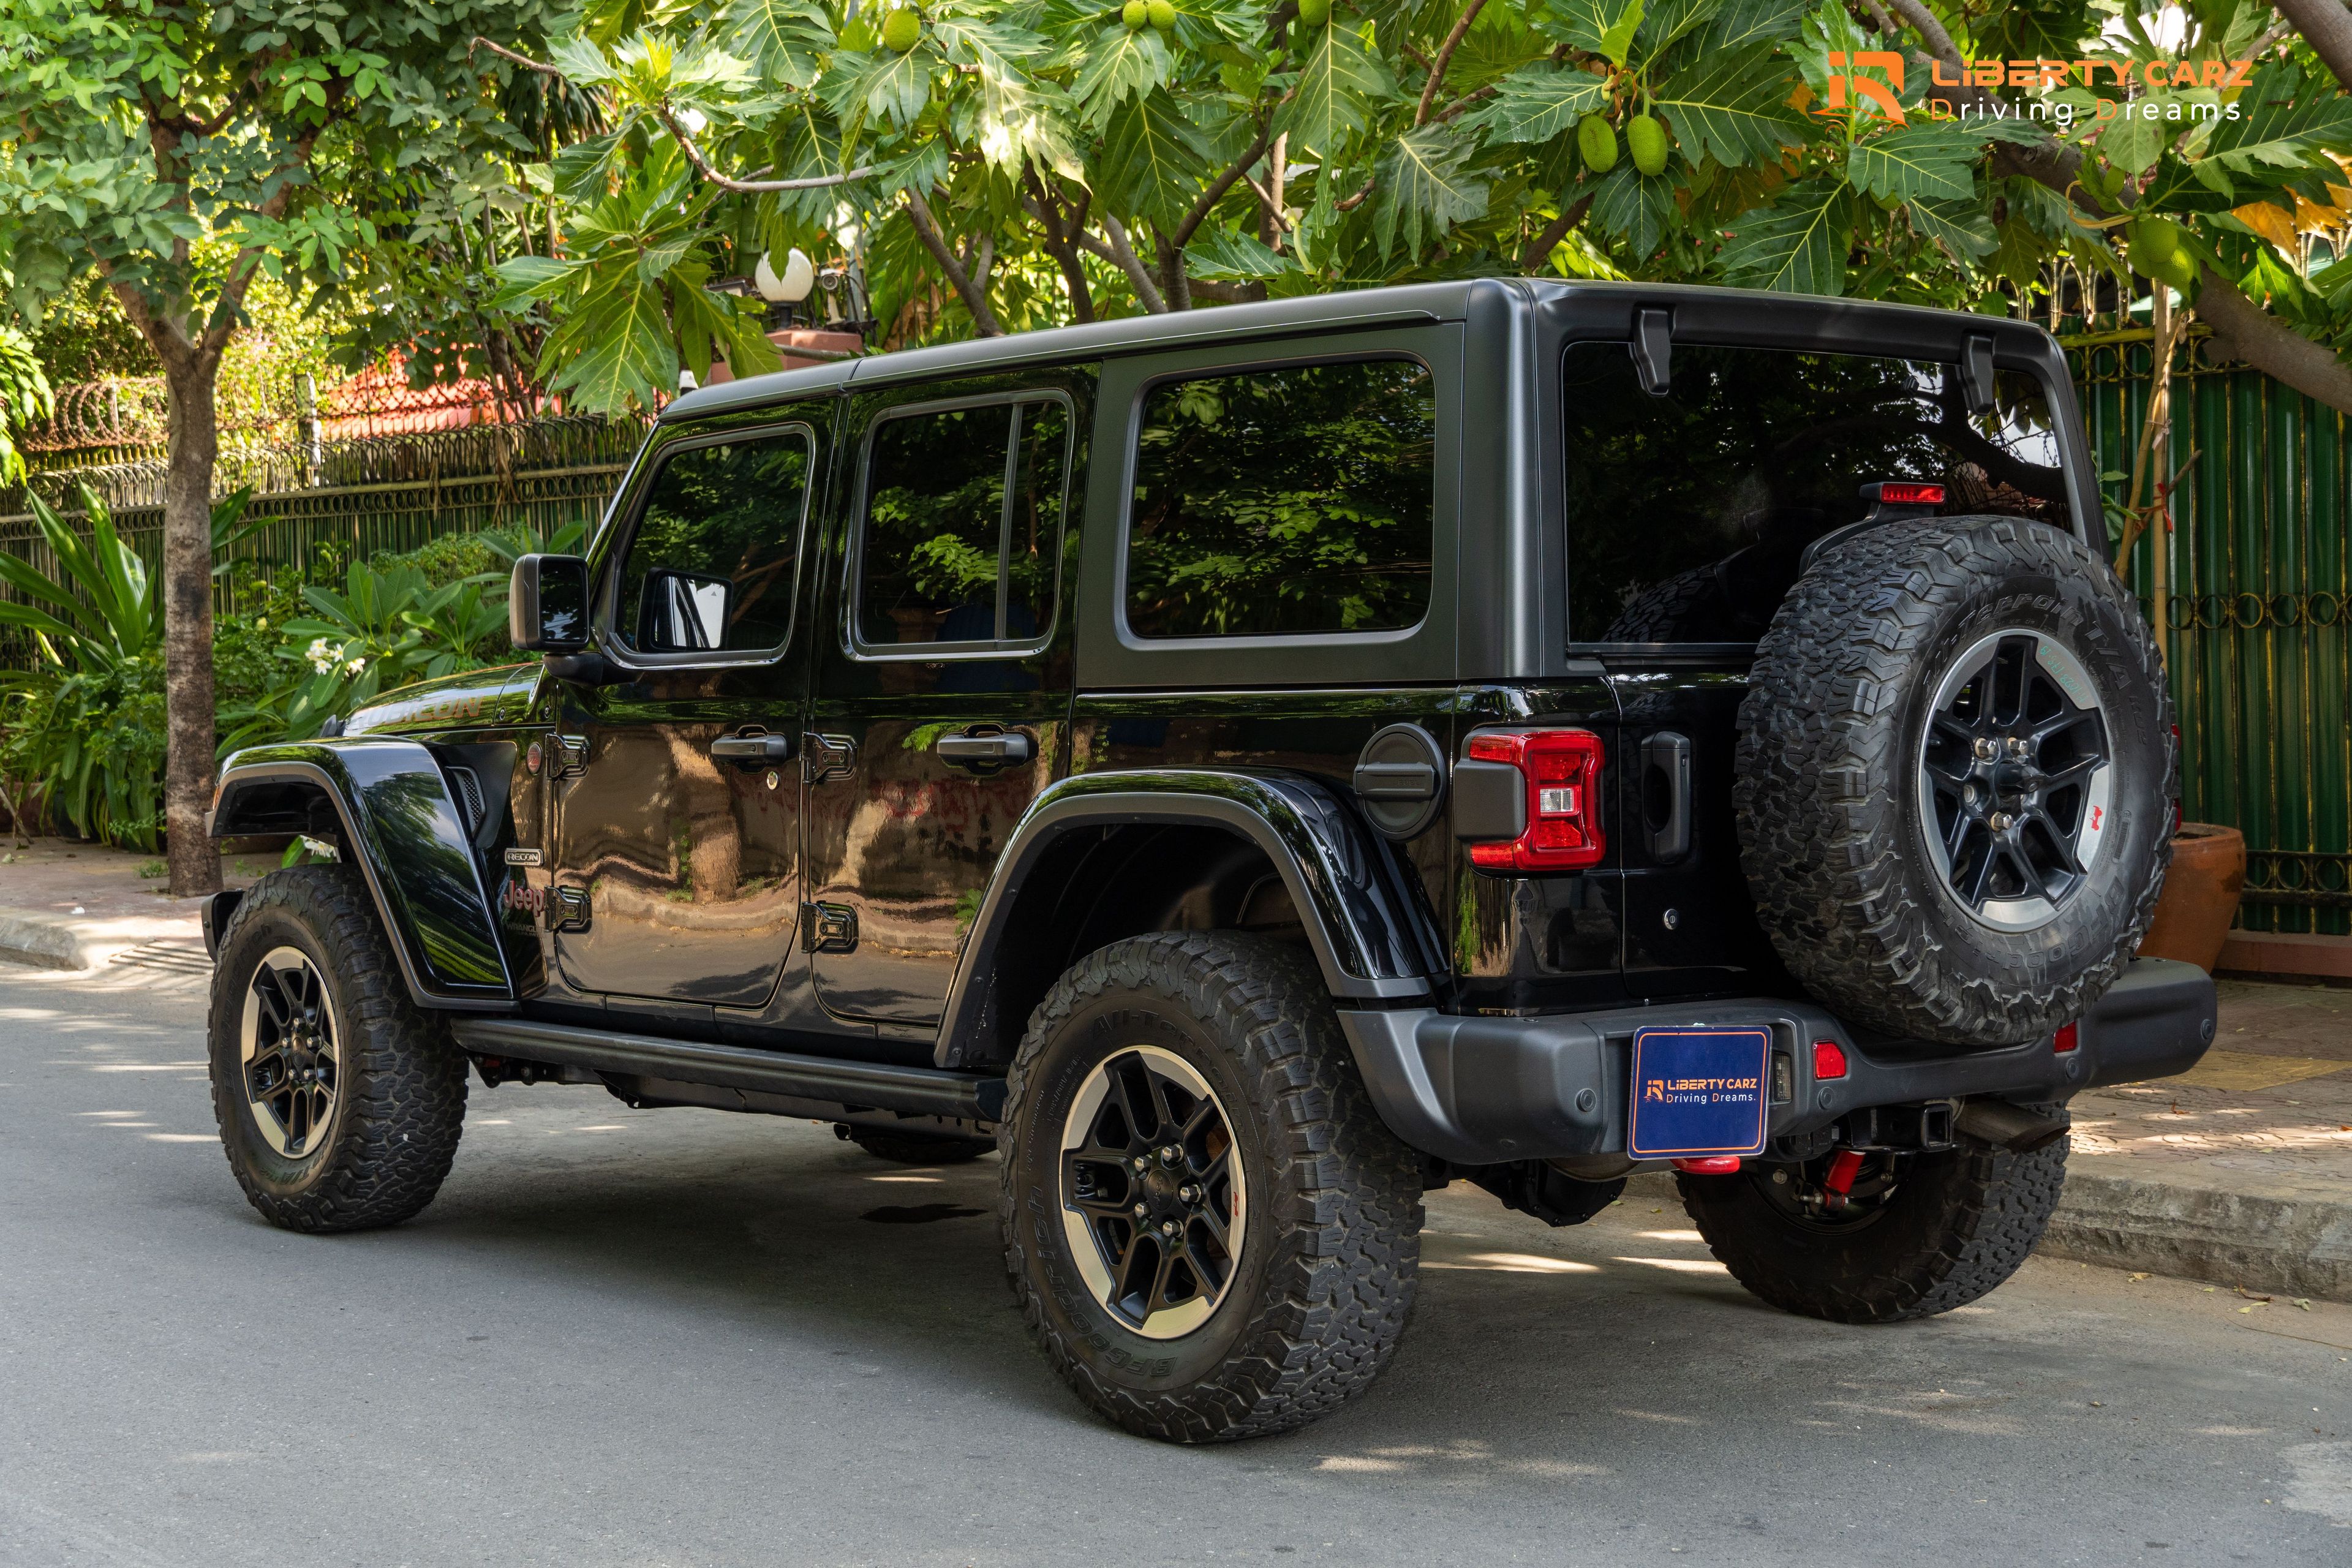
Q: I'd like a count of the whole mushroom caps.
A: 0